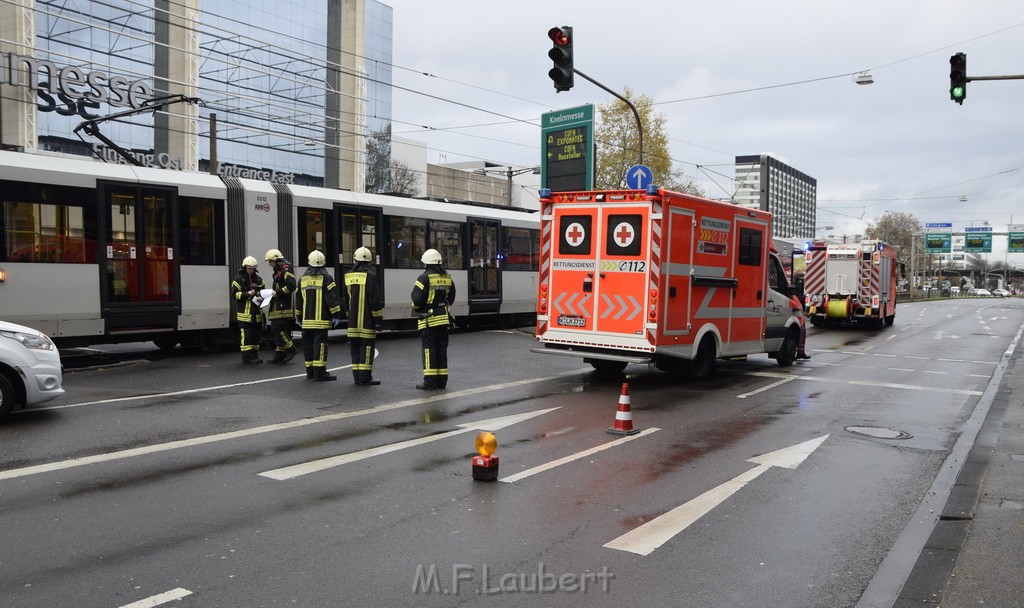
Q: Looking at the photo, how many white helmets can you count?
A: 5